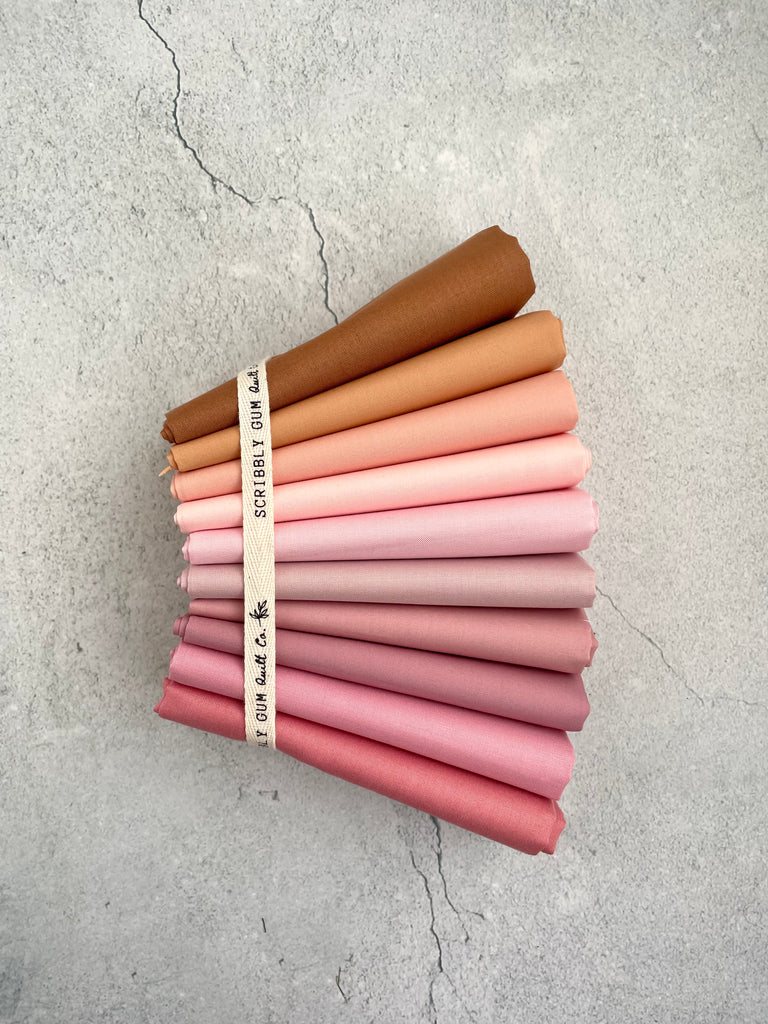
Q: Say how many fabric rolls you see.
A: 10